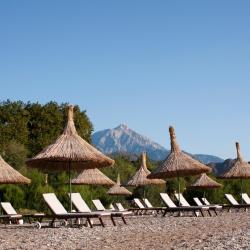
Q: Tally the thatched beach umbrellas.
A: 8